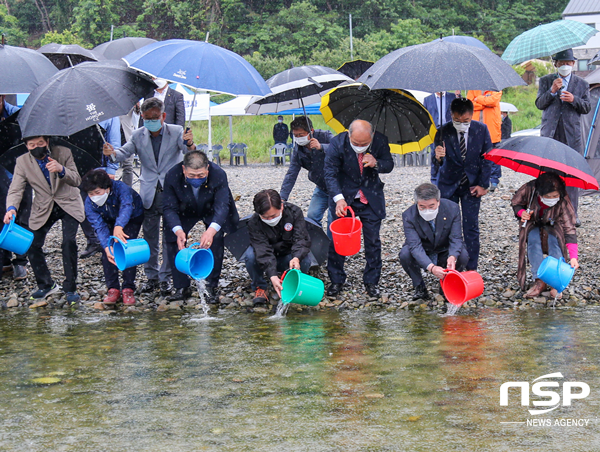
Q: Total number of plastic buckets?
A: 7